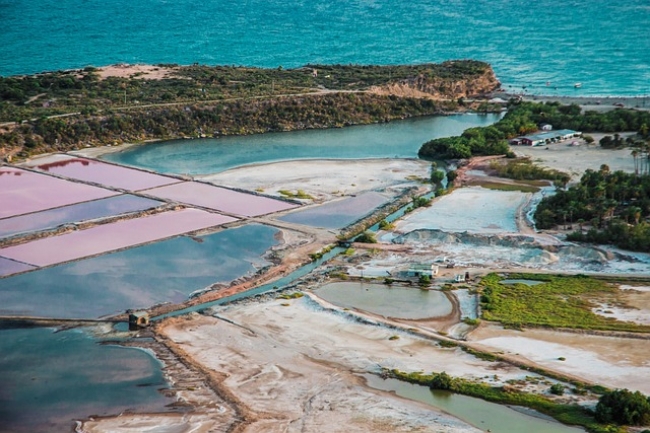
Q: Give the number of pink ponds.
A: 4